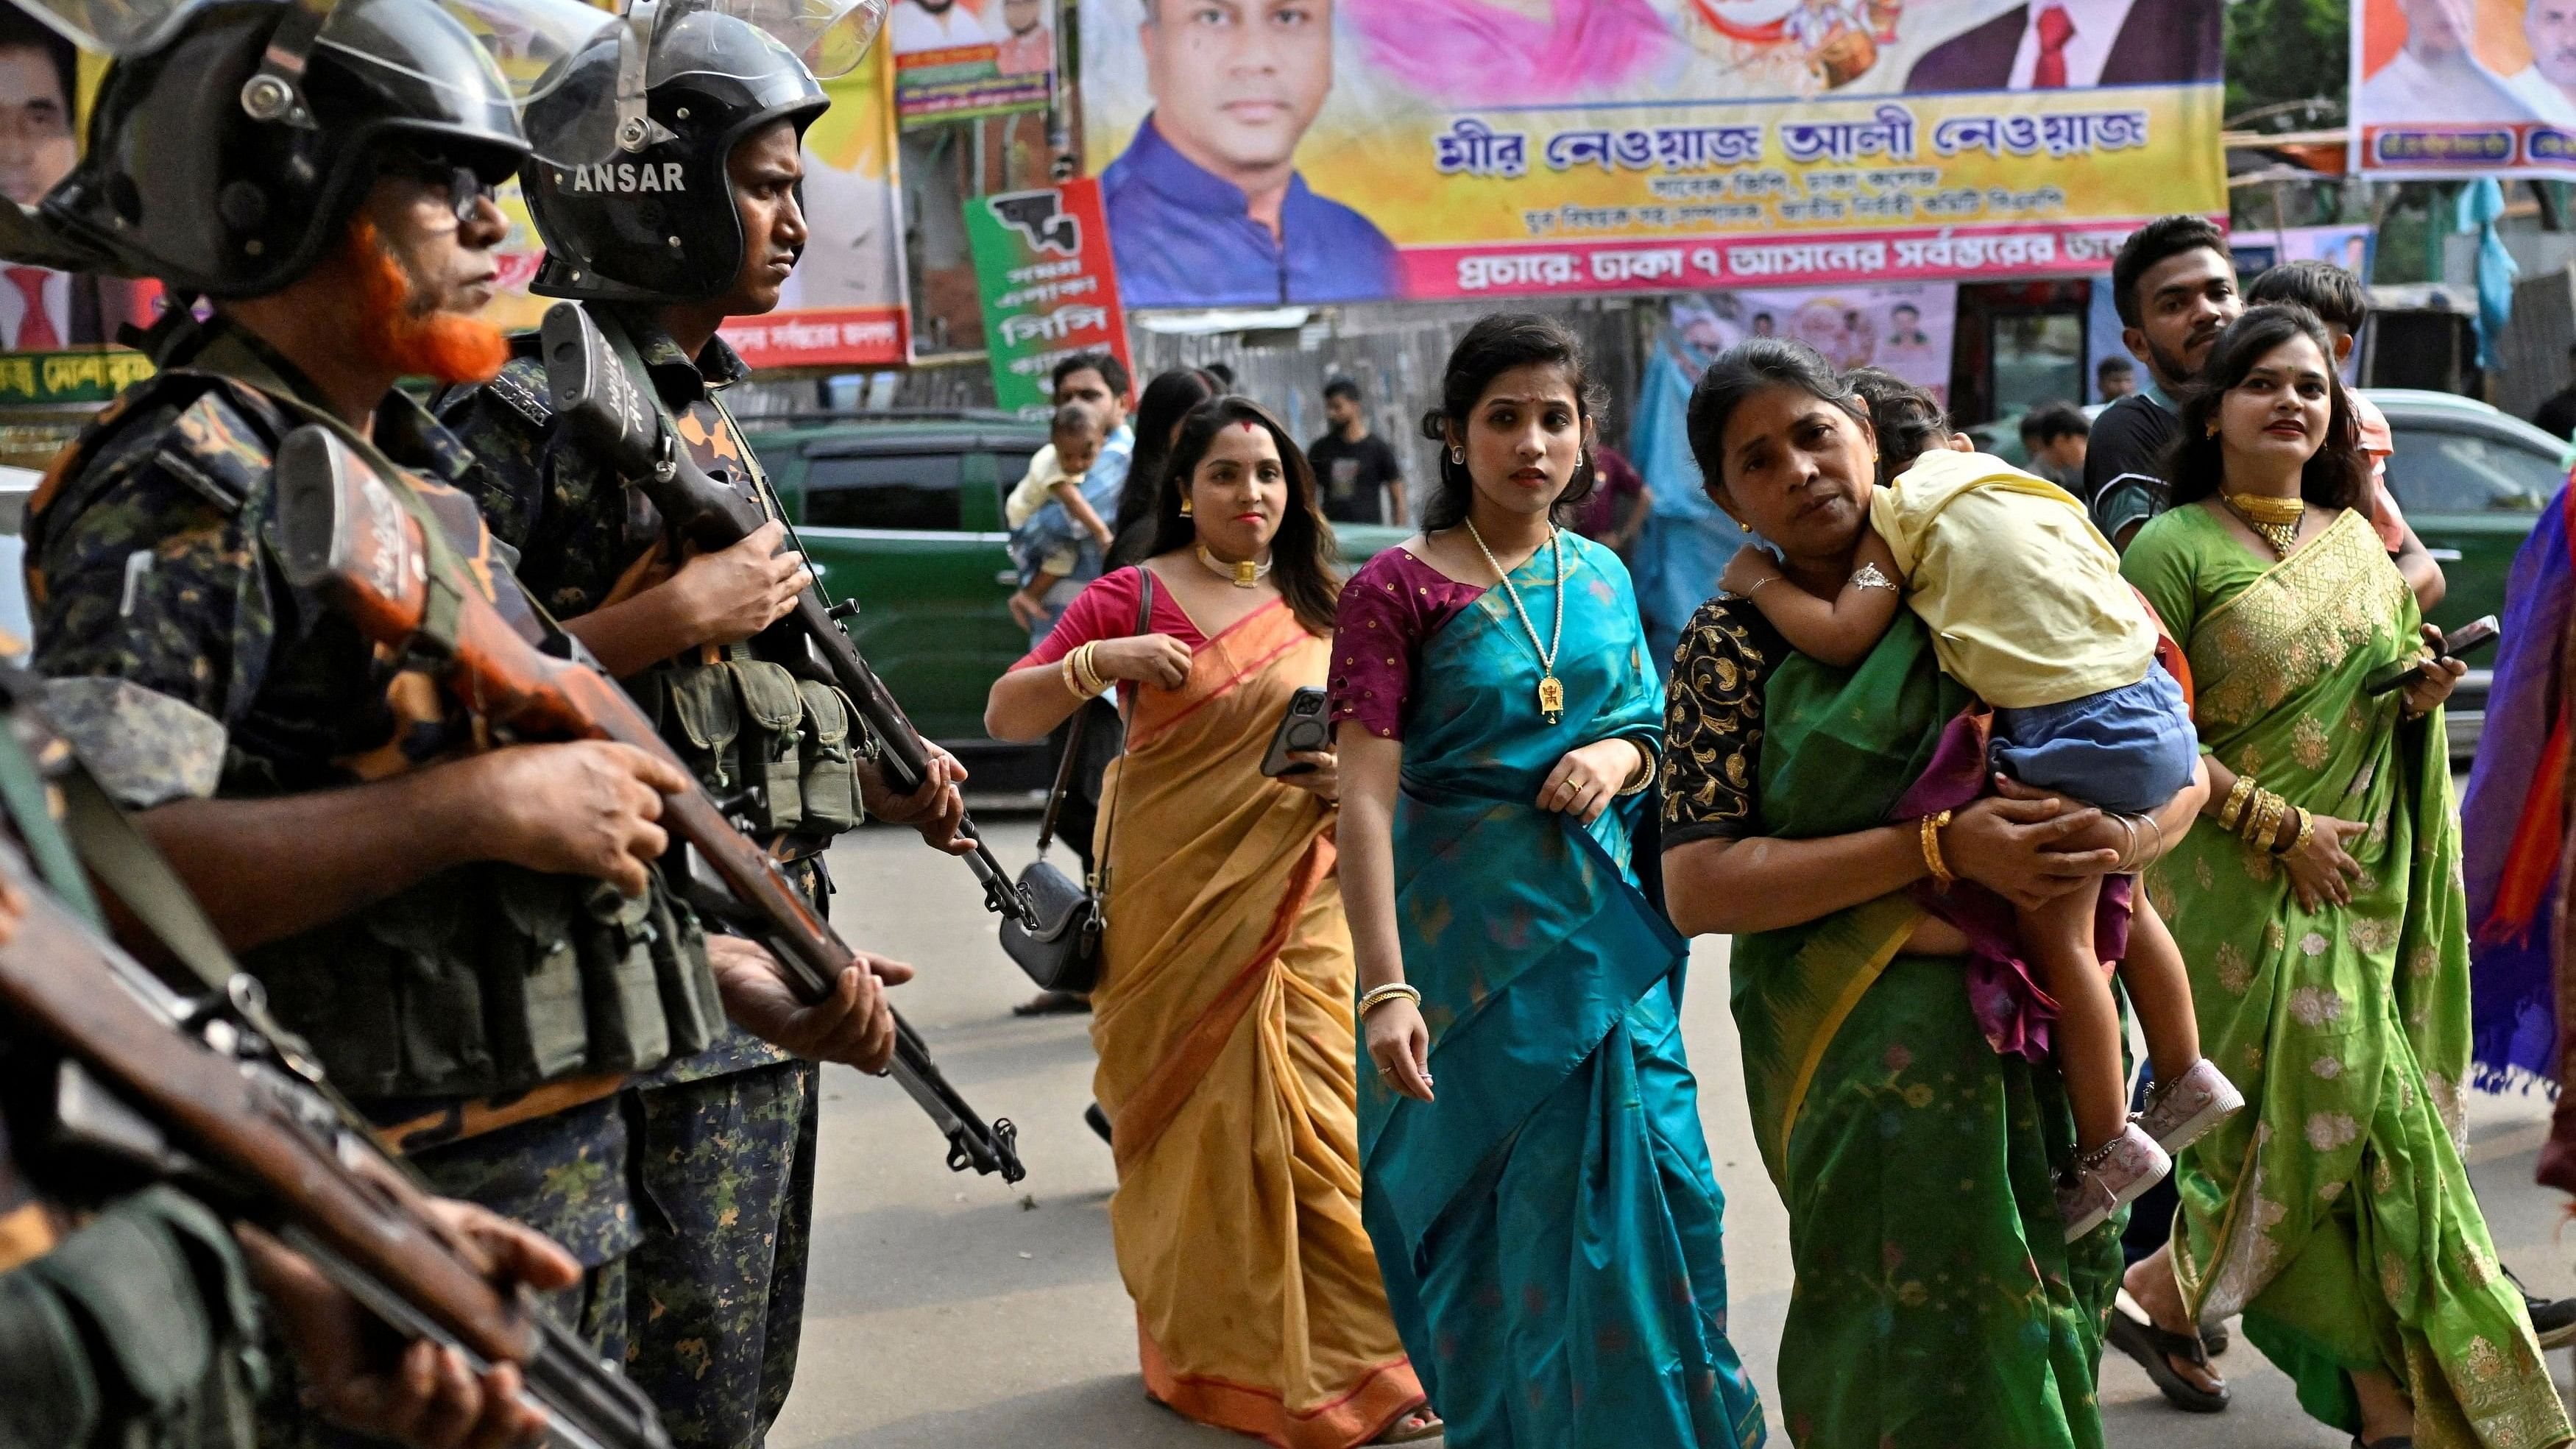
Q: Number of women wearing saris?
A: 4